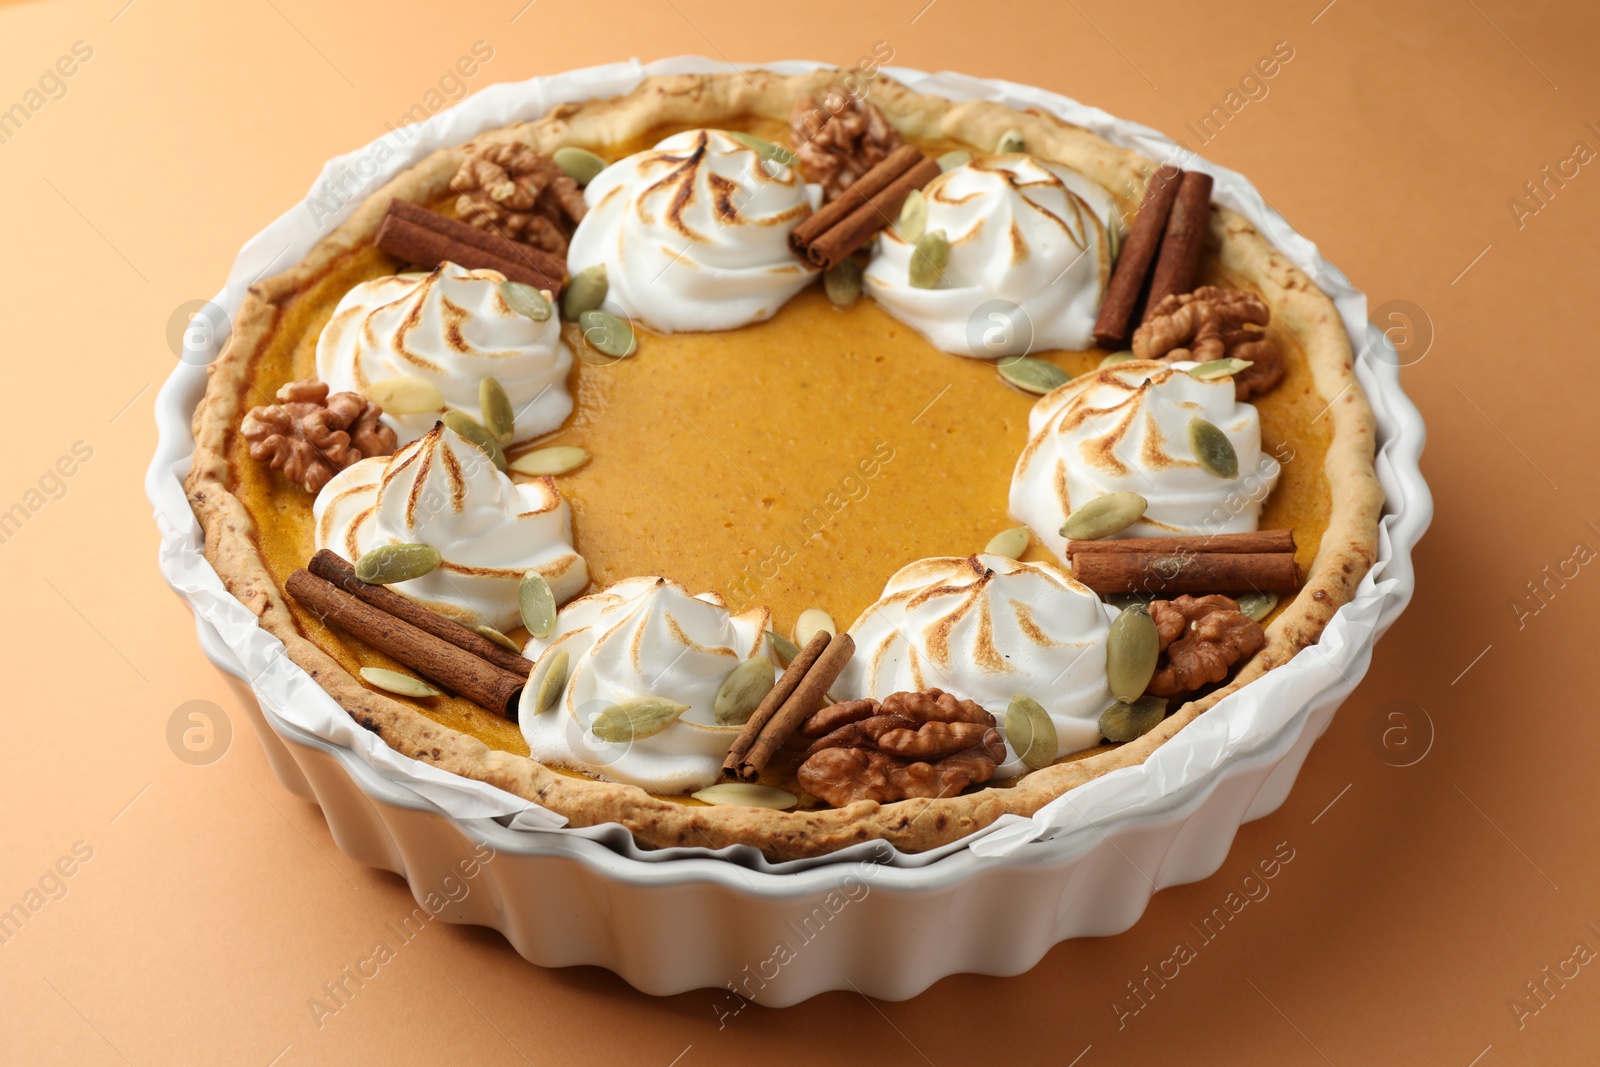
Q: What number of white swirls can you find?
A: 7